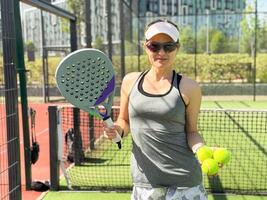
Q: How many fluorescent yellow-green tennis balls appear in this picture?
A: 3